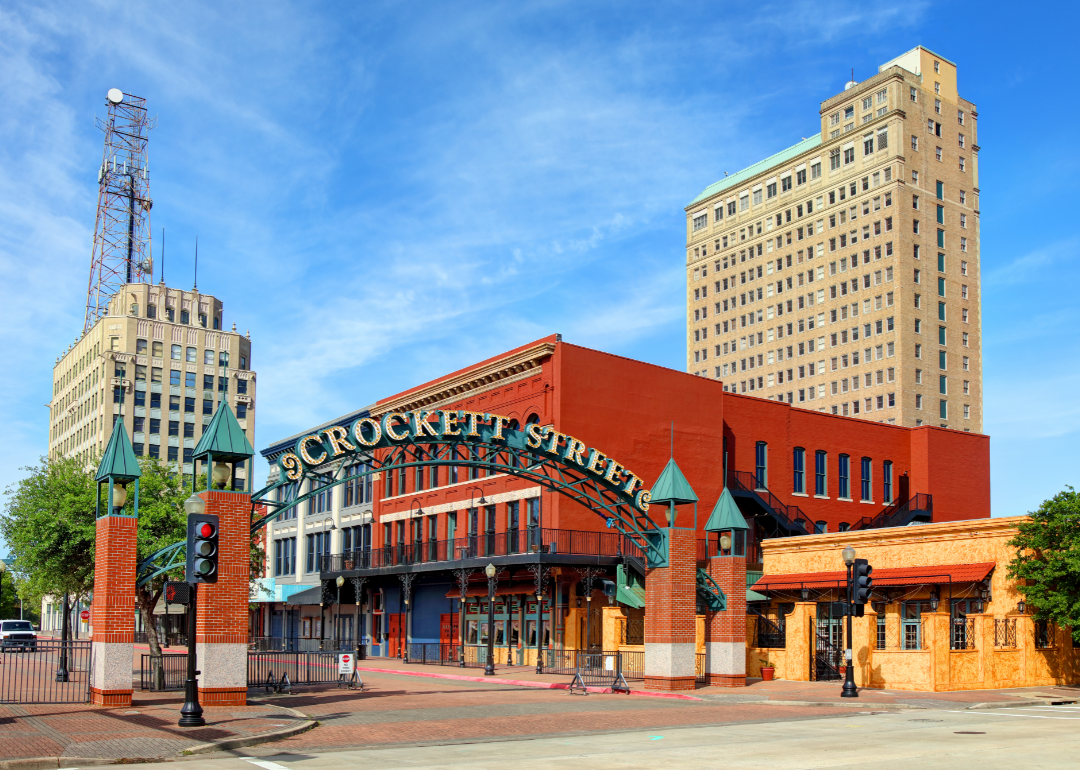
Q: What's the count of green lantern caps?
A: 4